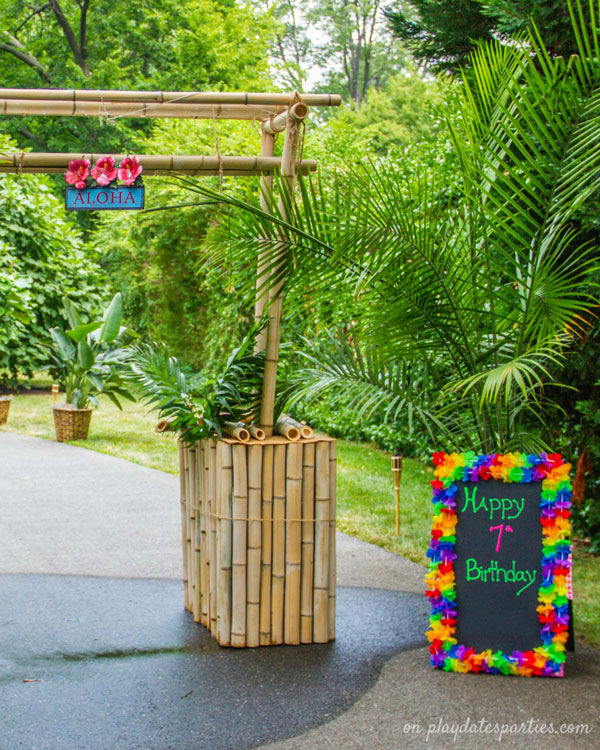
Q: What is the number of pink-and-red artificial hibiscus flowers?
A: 3